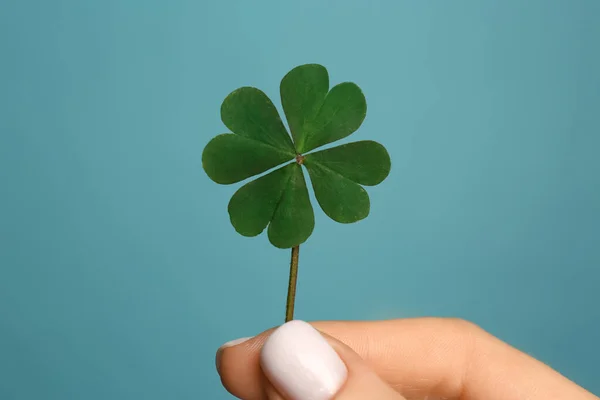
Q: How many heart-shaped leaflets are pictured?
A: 4